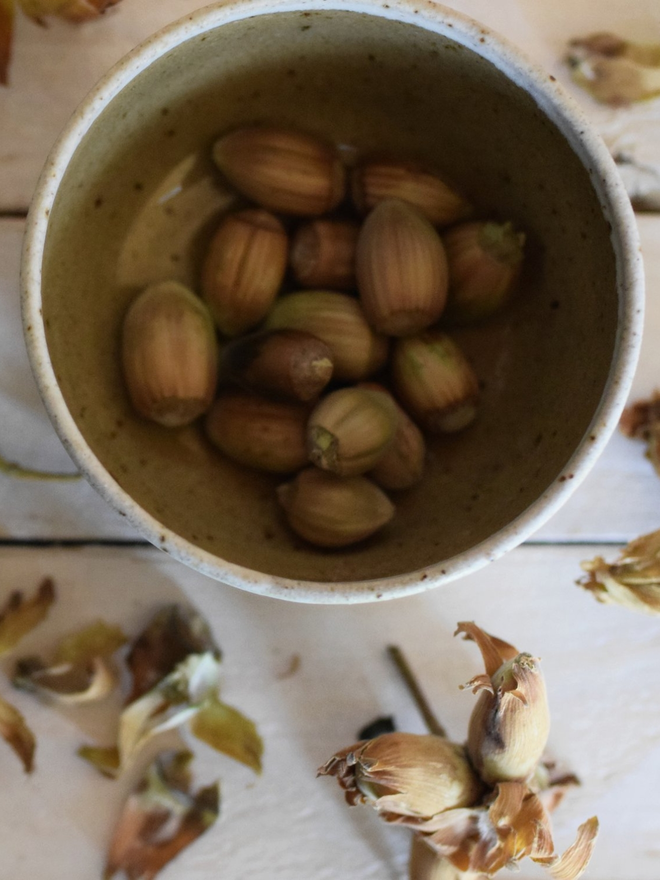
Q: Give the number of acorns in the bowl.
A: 14